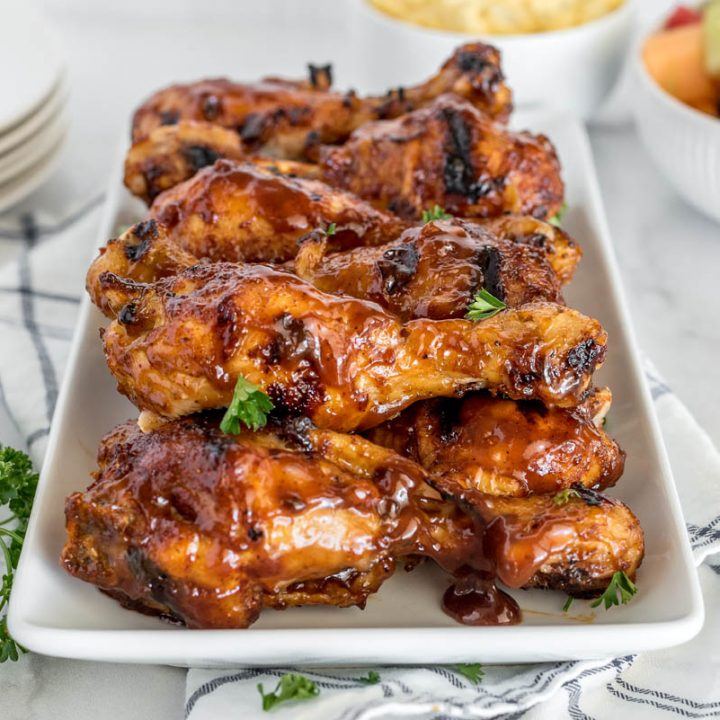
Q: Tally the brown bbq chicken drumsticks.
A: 7